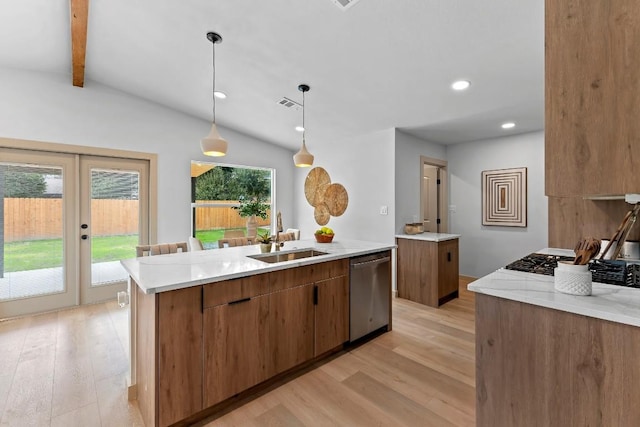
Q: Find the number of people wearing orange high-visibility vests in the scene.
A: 0